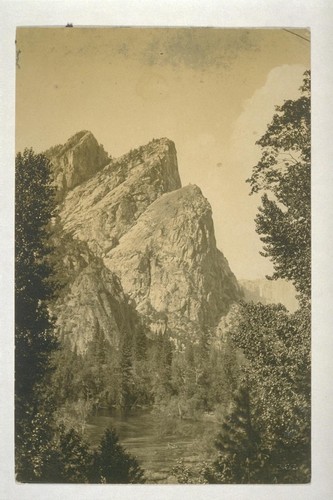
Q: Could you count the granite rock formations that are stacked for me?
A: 3